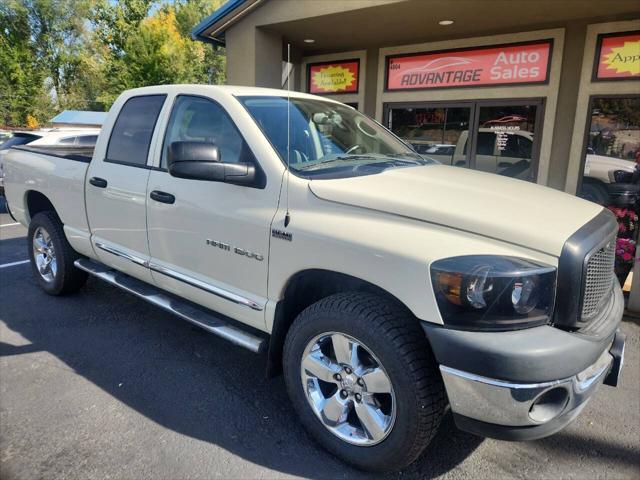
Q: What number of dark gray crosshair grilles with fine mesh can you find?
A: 1